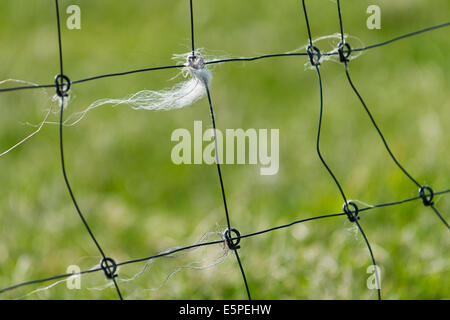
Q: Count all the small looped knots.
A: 8